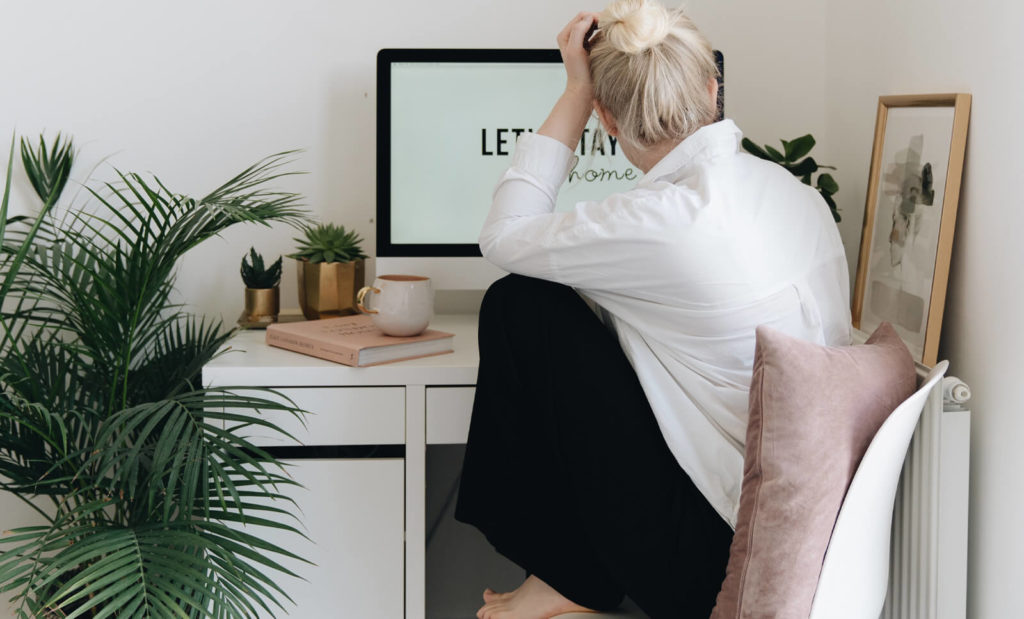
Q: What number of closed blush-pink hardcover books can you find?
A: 1